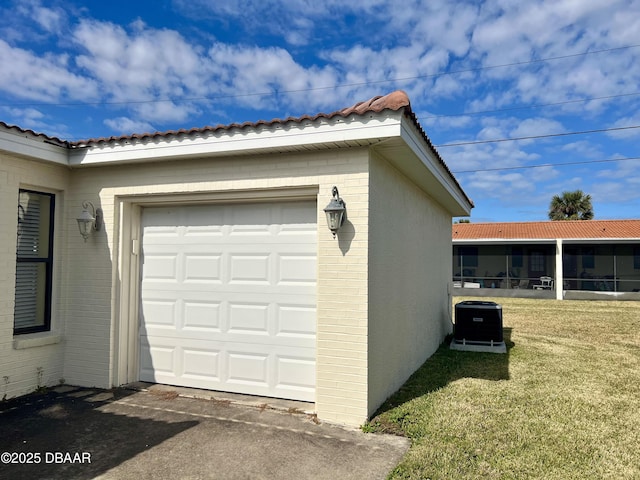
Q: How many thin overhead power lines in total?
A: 4